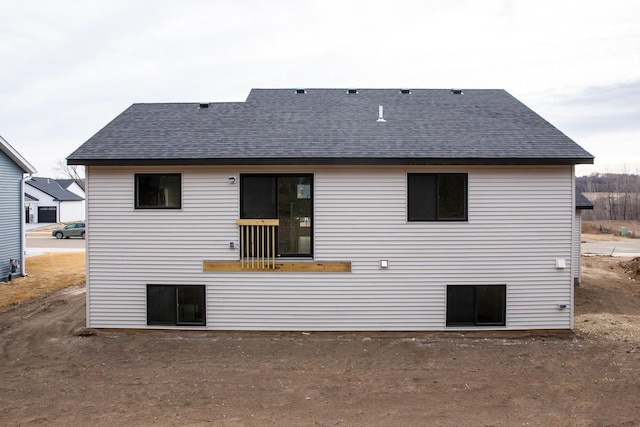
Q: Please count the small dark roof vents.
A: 5